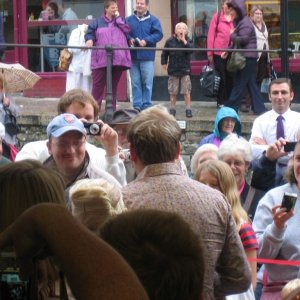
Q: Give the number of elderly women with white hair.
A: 2